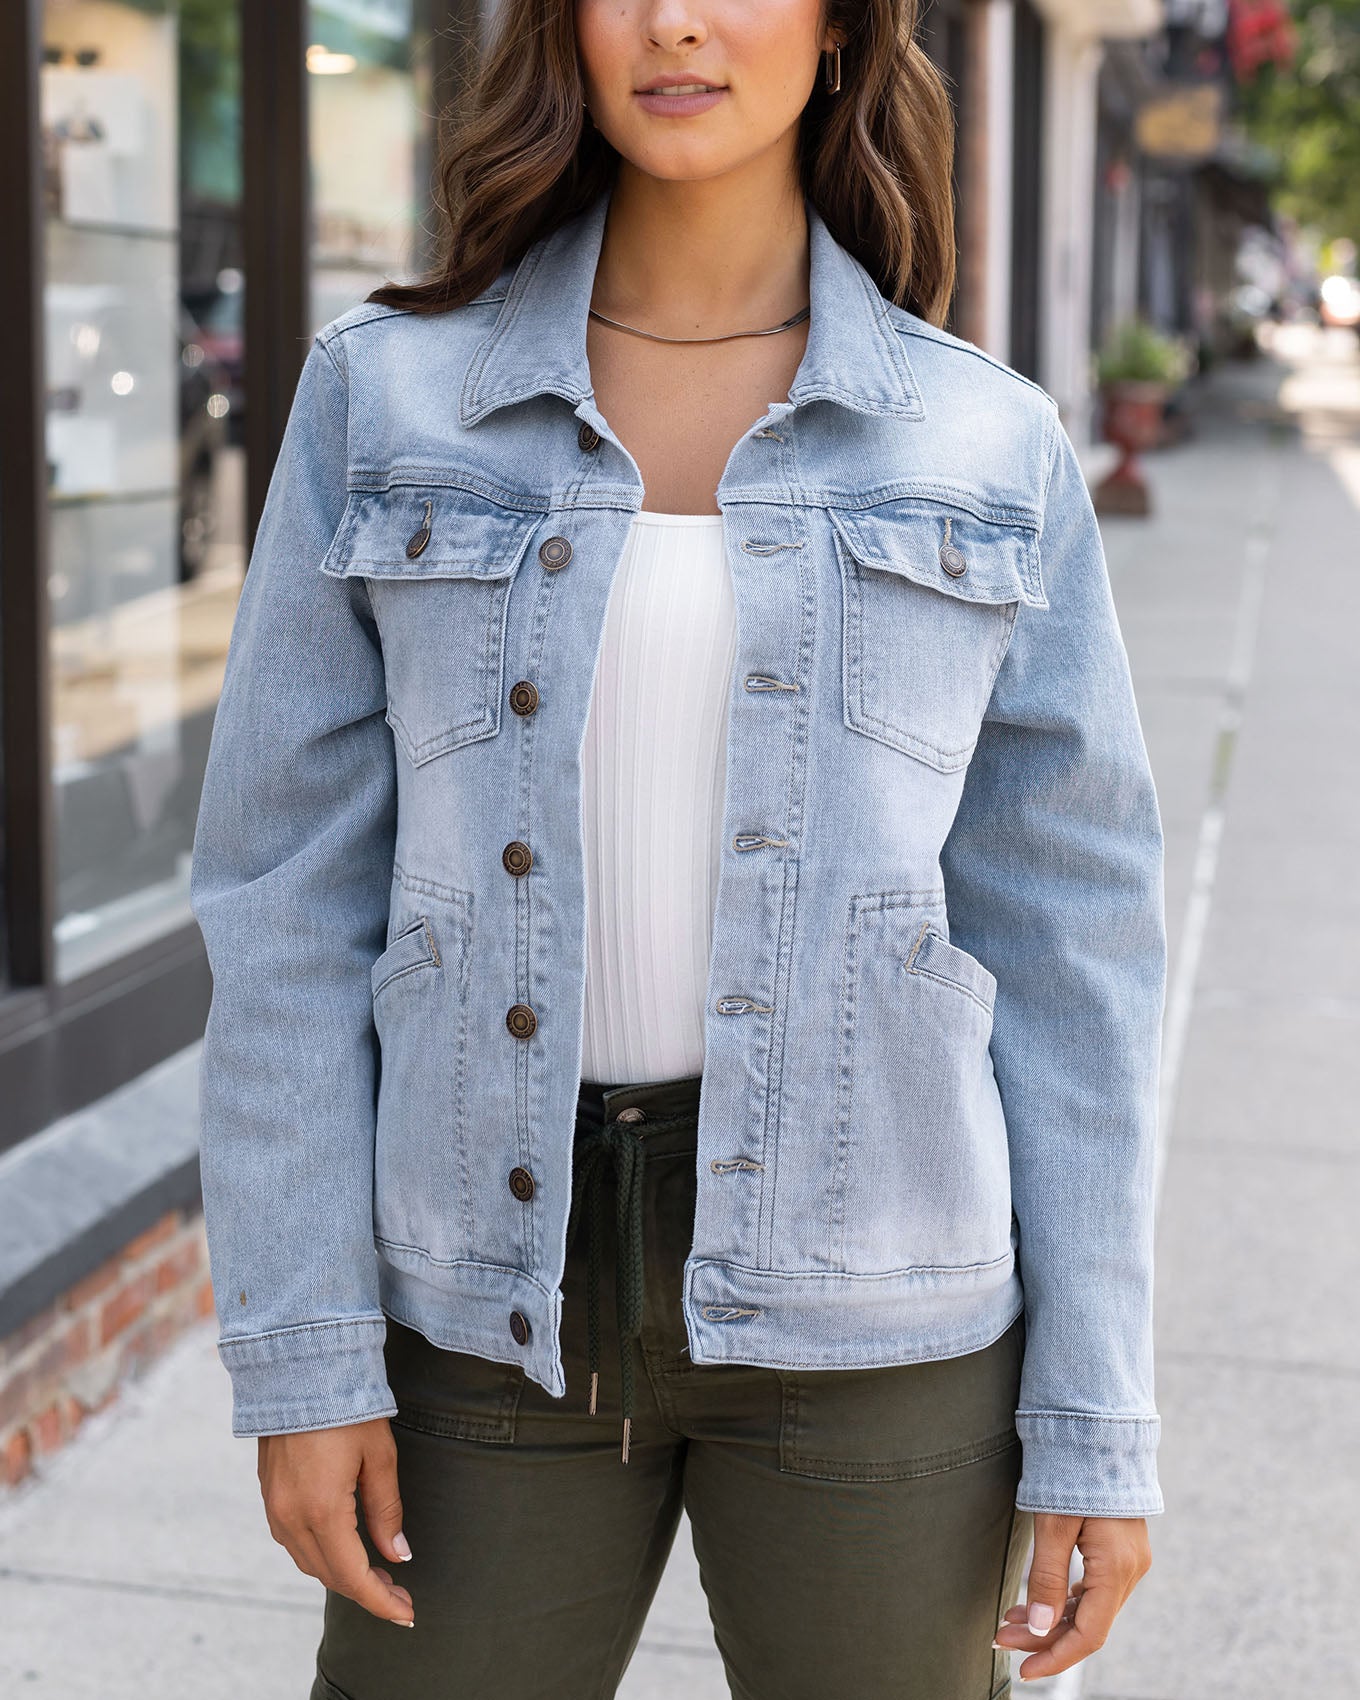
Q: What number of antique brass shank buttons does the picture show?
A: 9